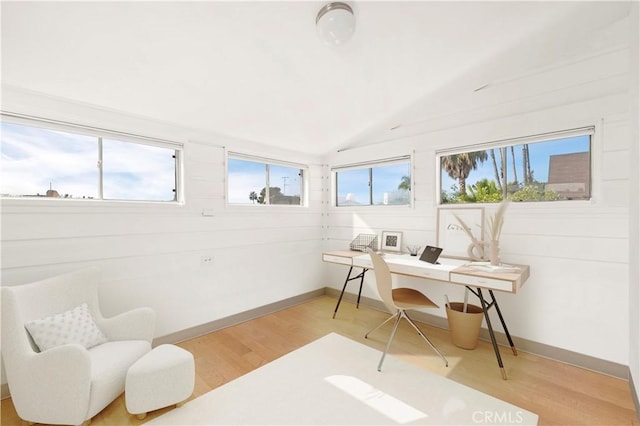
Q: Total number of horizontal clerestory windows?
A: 4